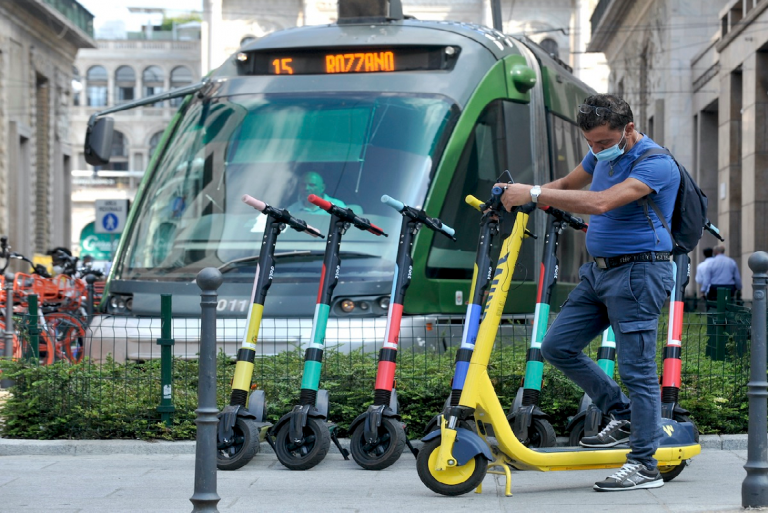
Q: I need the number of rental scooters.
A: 8